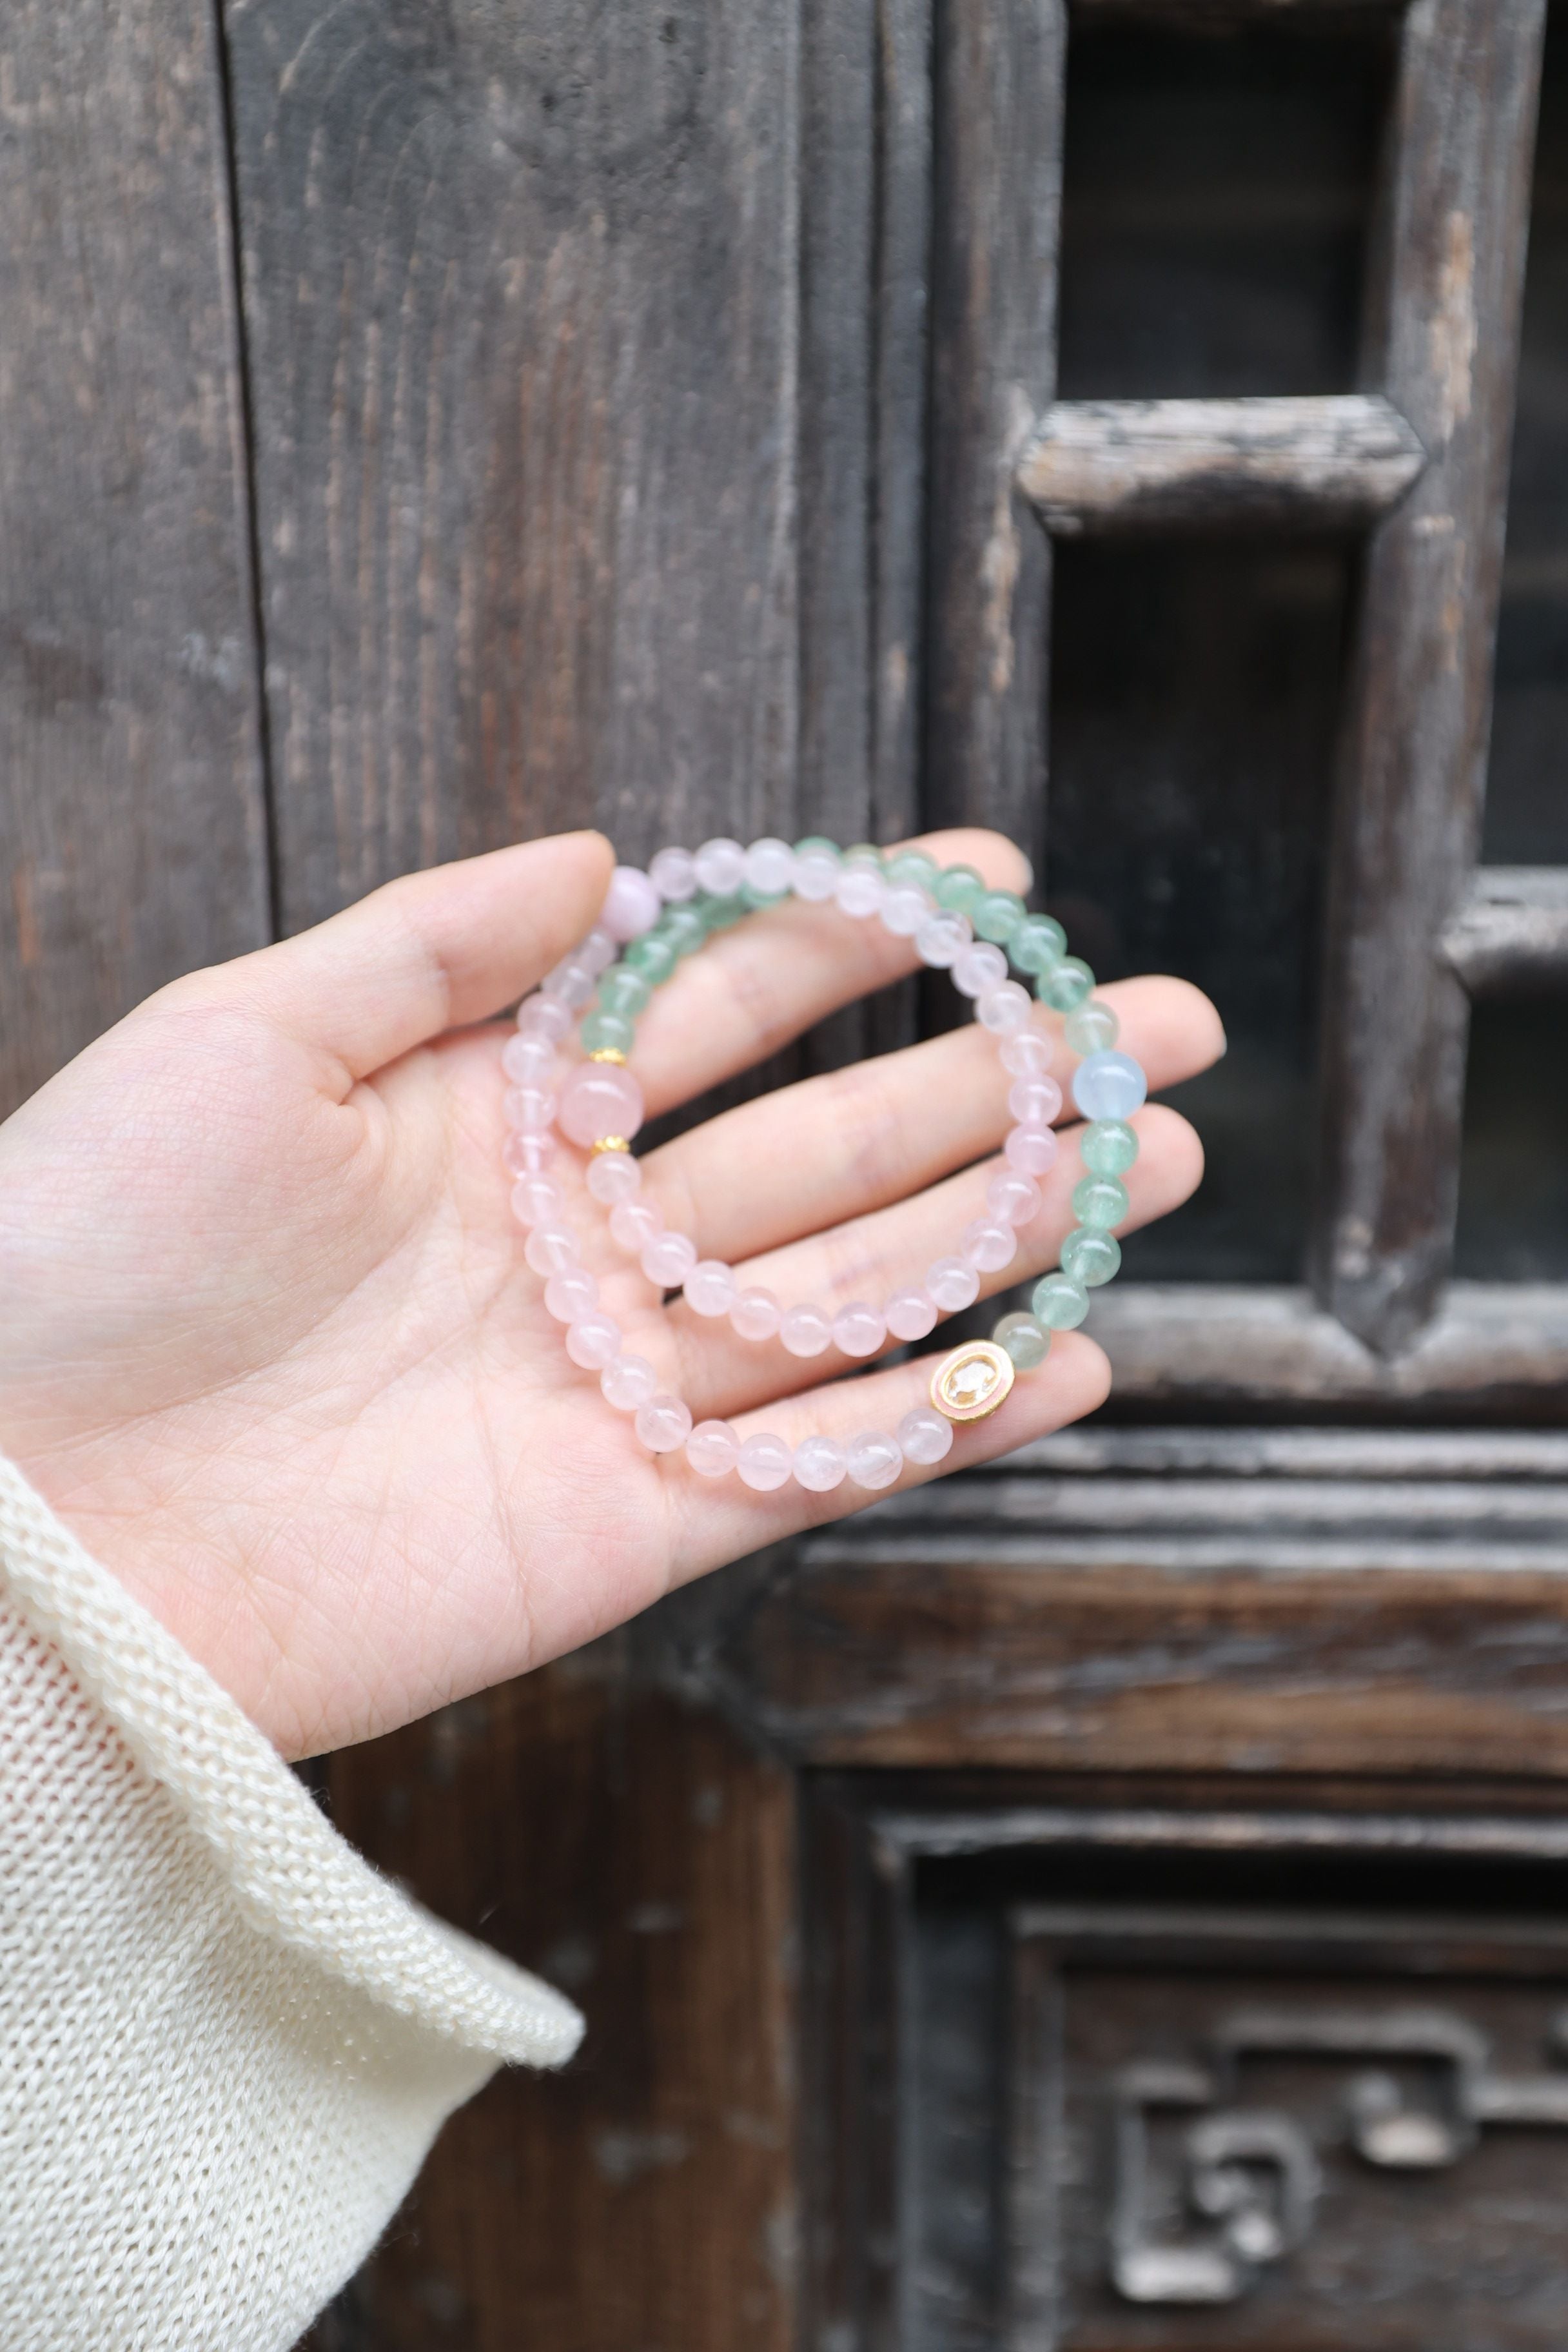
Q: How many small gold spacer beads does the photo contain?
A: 2